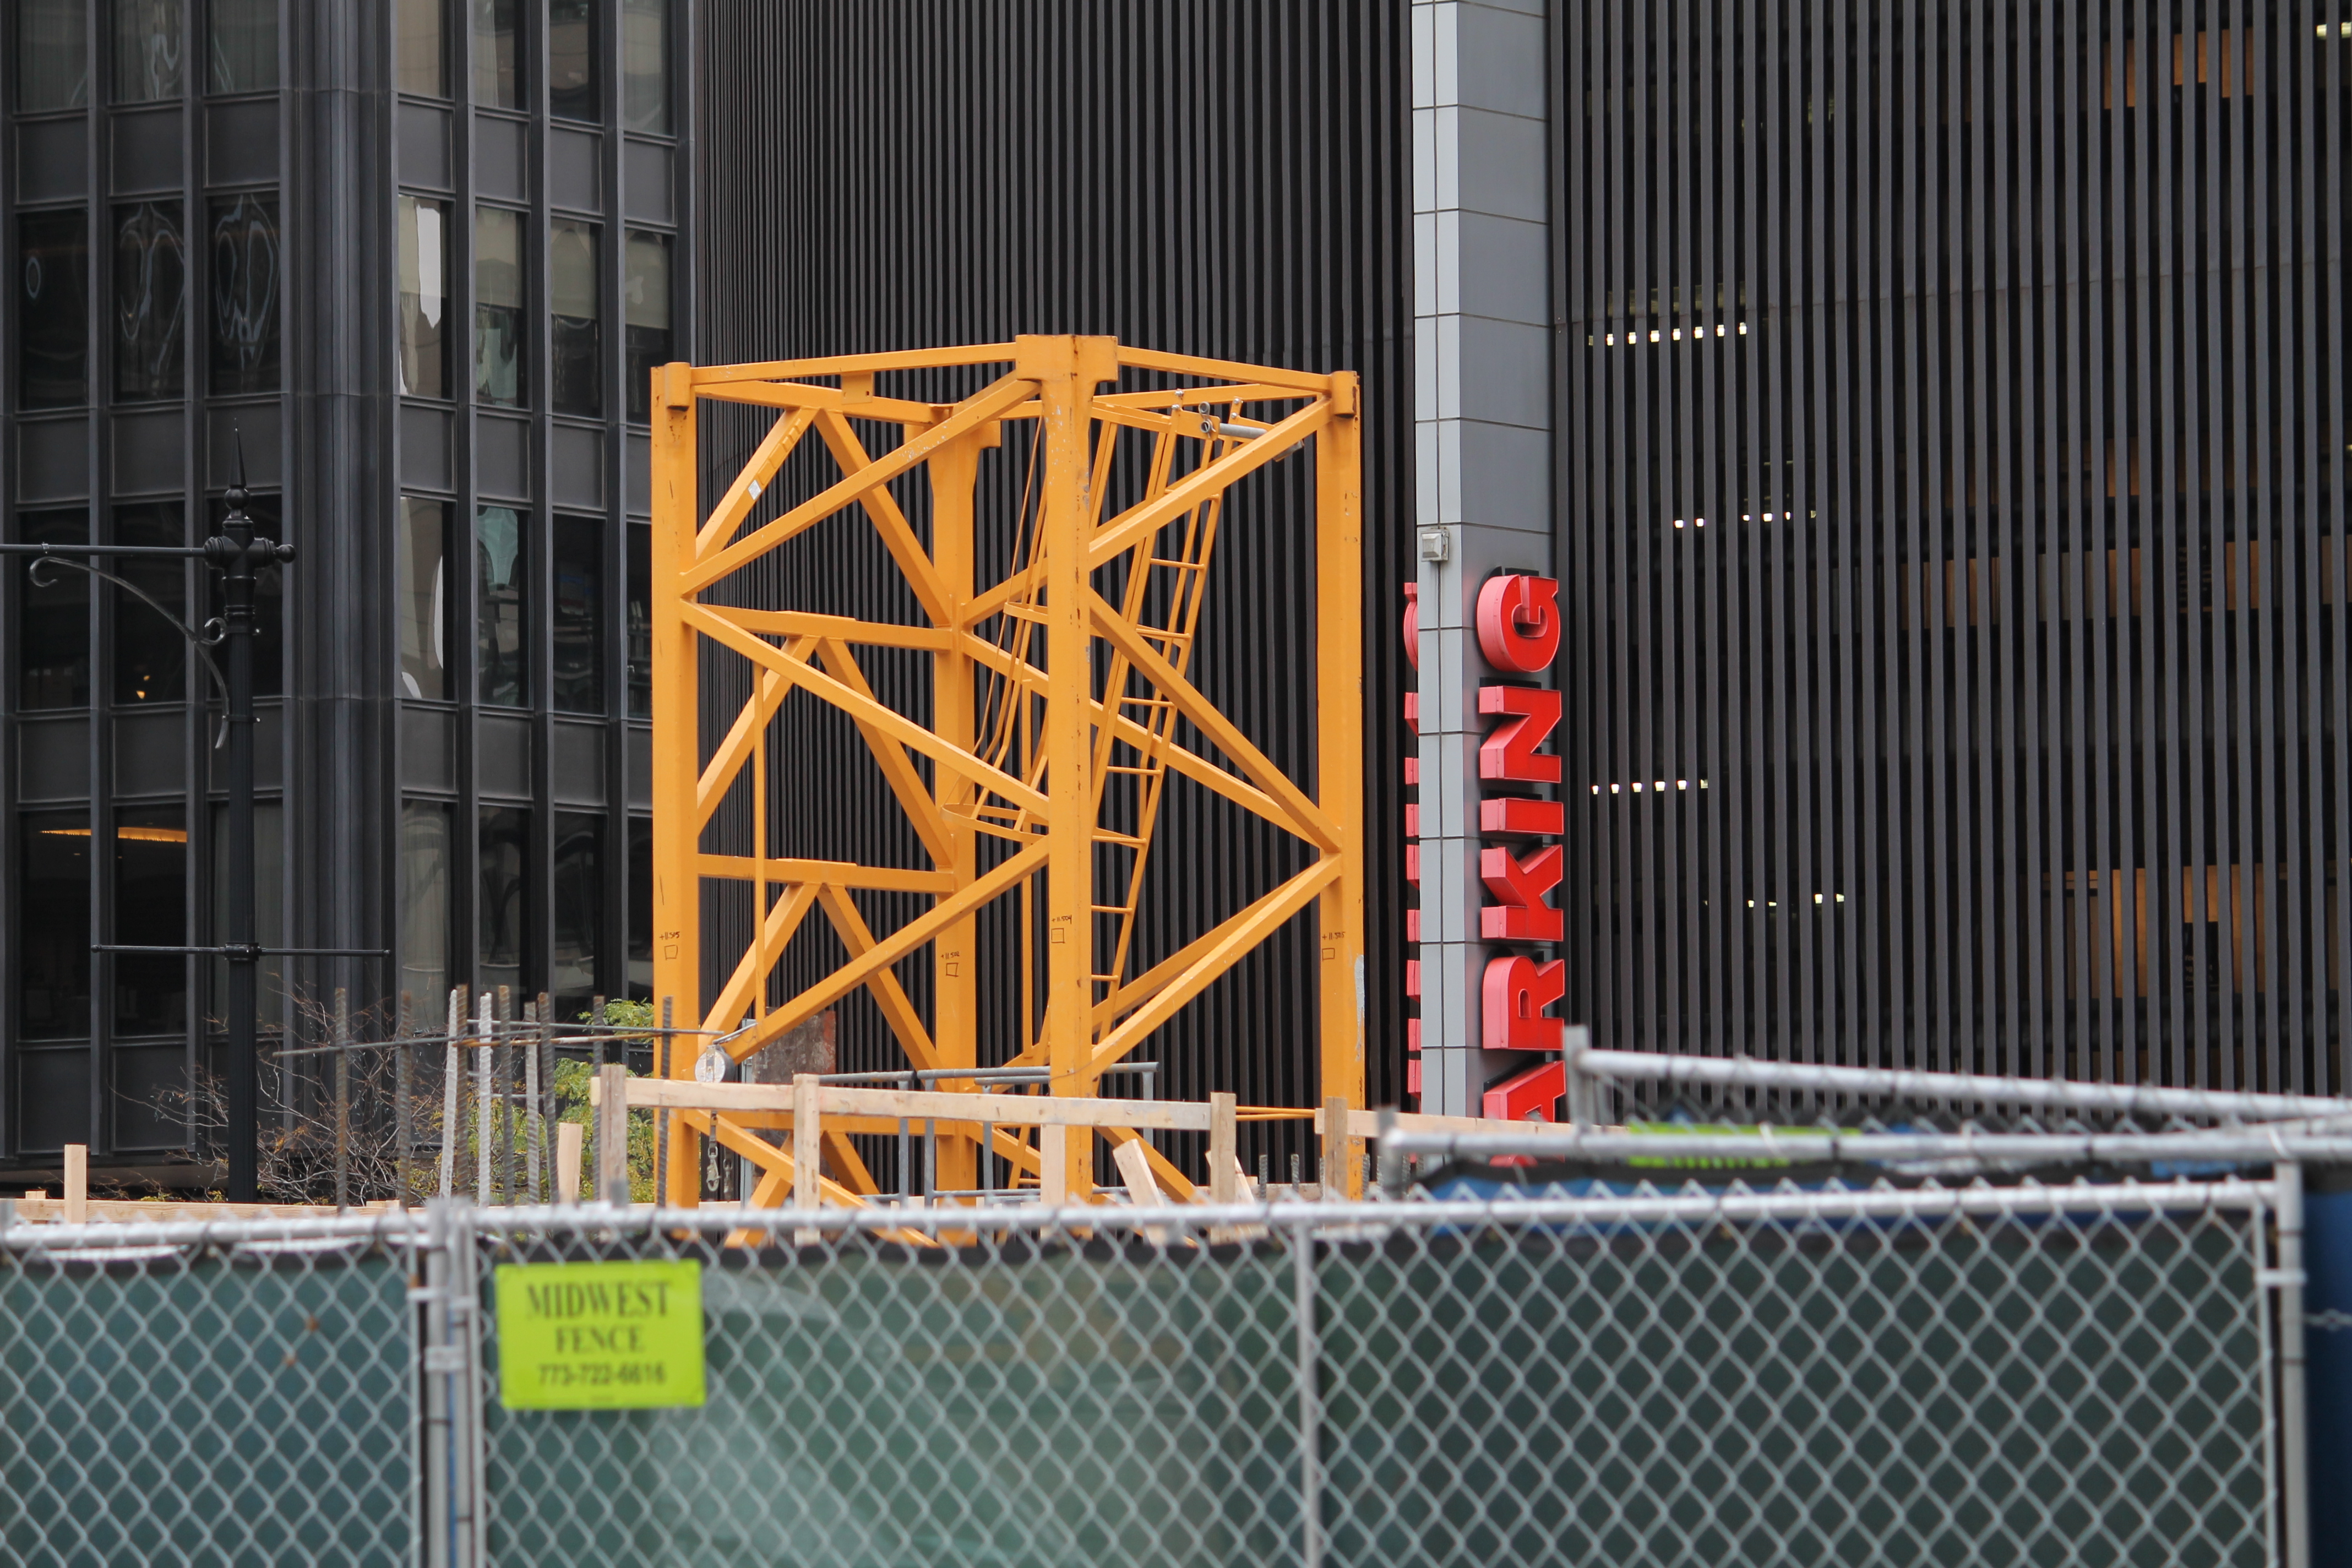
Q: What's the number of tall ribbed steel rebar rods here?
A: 10